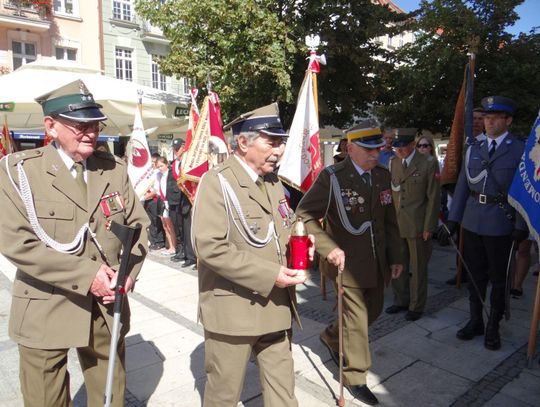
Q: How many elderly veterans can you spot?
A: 3